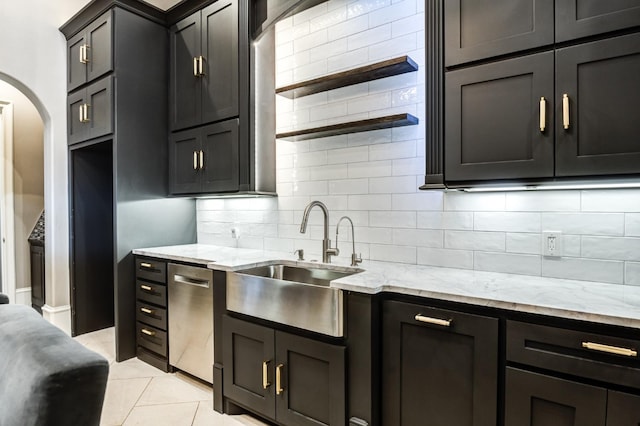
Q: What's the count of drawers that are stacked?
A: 4